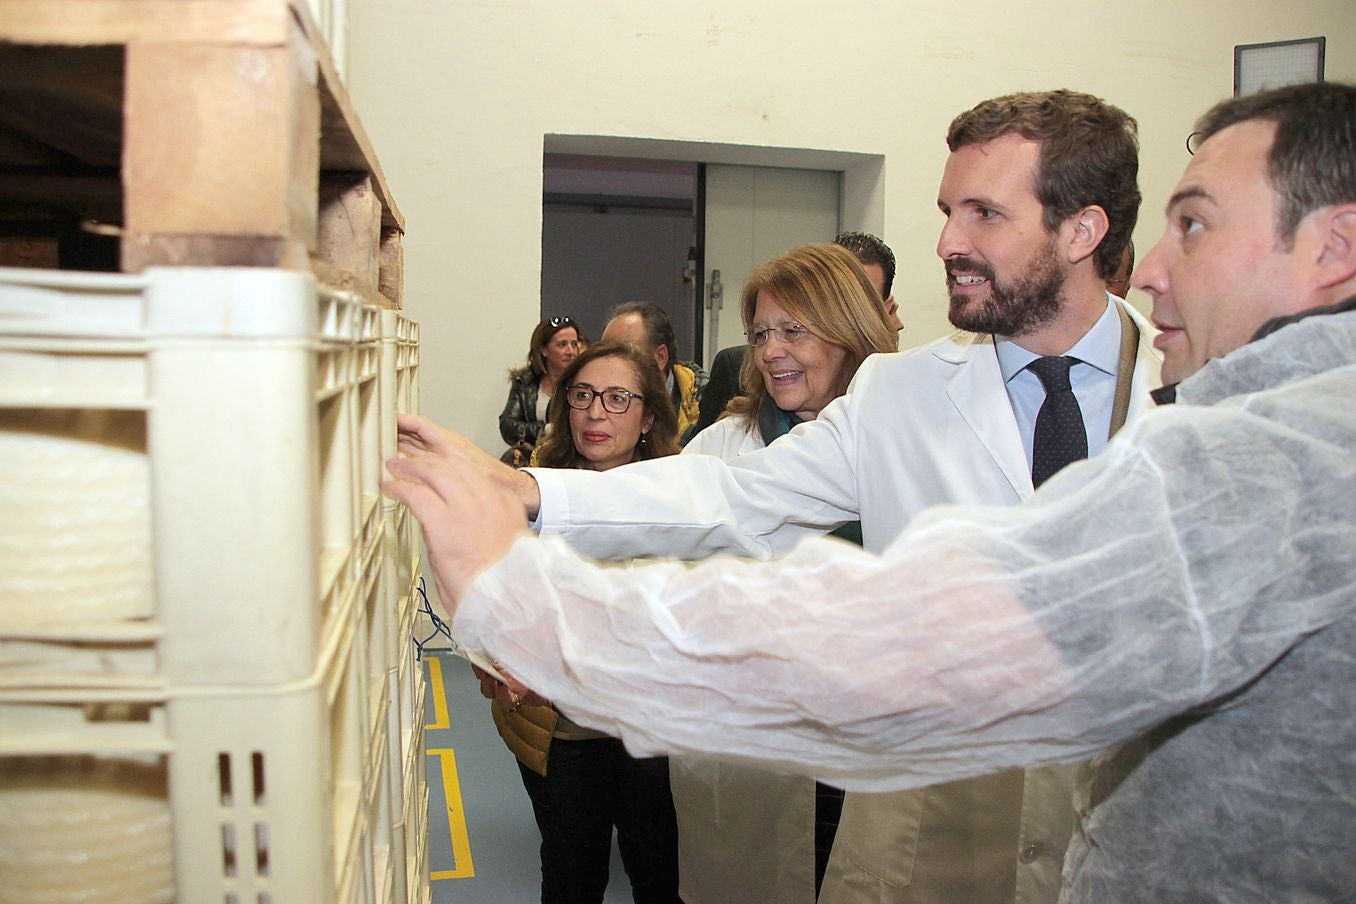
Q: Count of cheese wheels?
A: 2